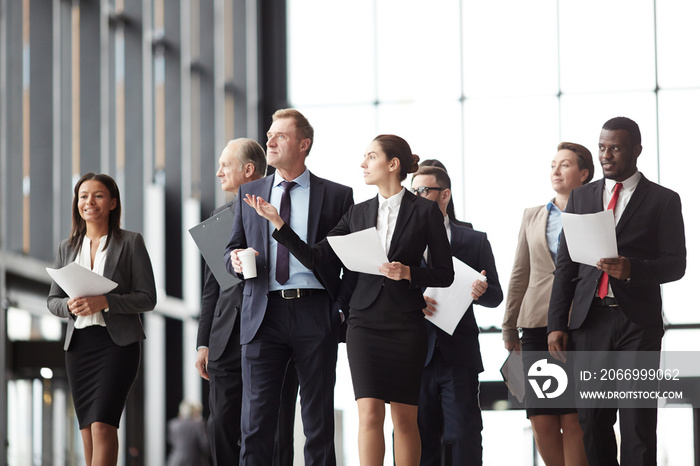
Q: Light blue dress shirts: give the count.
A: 2